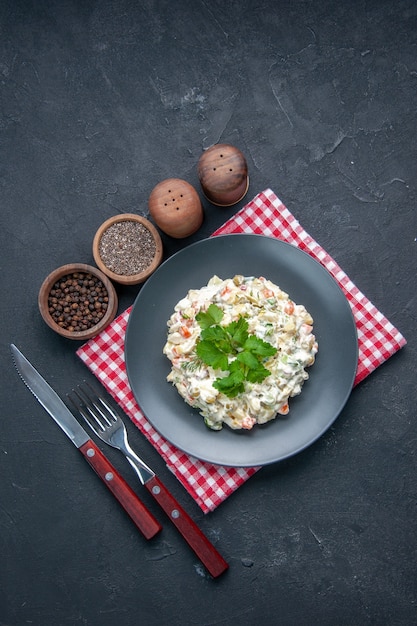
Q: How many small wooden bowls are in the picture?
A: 2